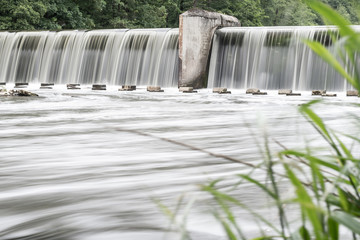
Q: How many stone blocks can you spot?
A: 13